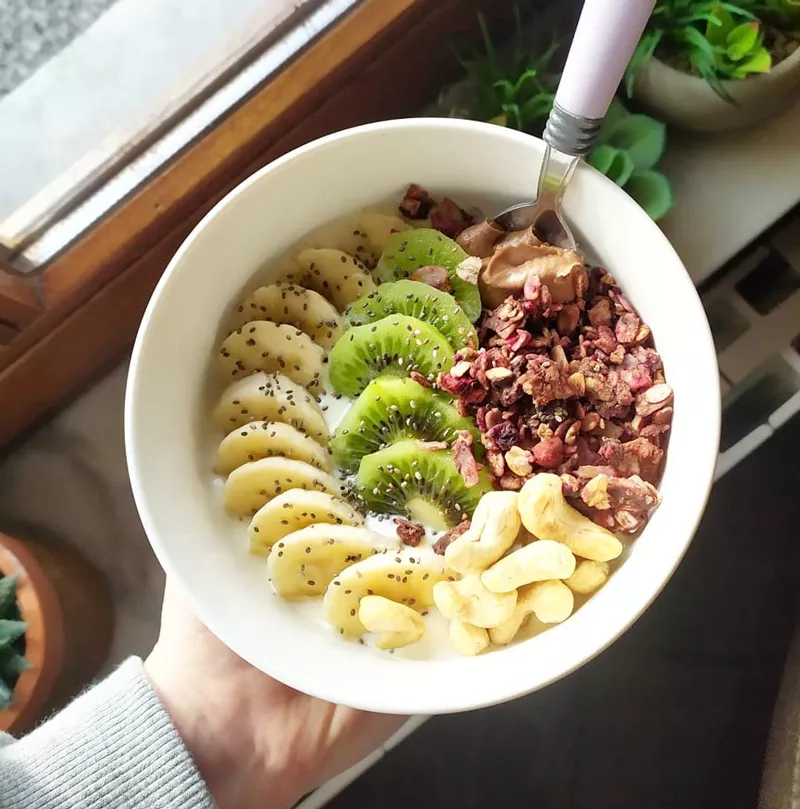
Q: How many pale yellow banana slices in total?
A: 10